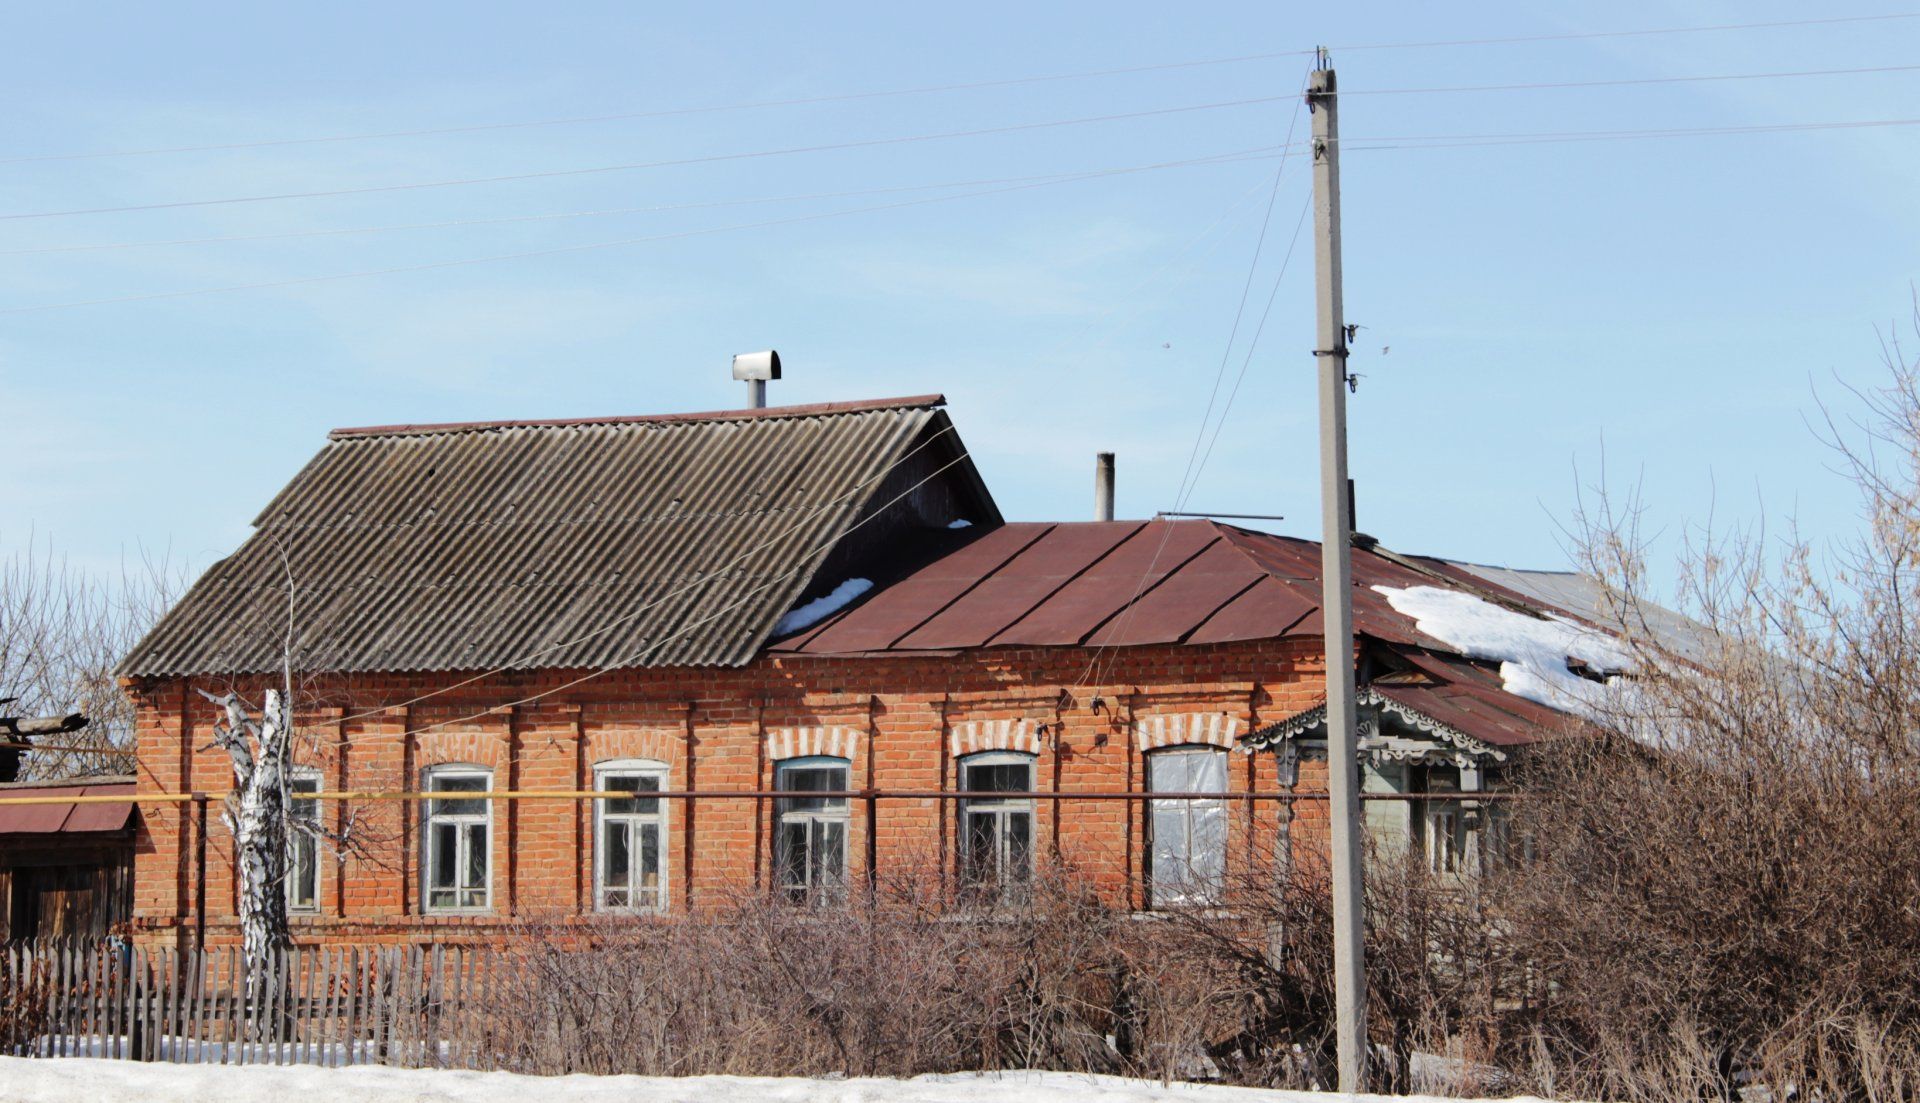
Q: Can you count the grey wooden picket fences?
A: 1